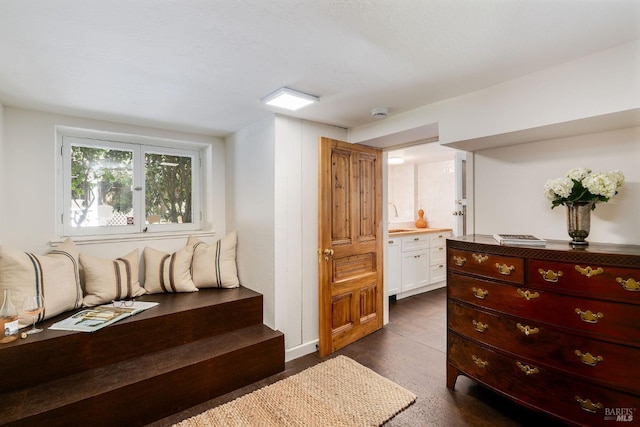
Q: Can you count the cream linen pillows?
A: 4